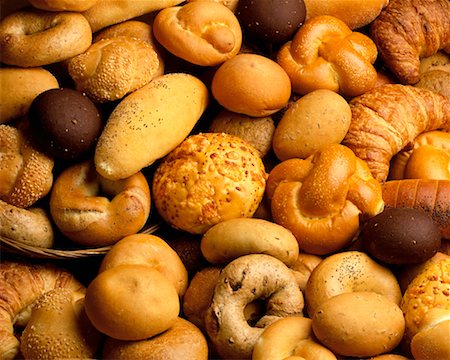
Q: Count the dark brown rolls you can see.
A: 3